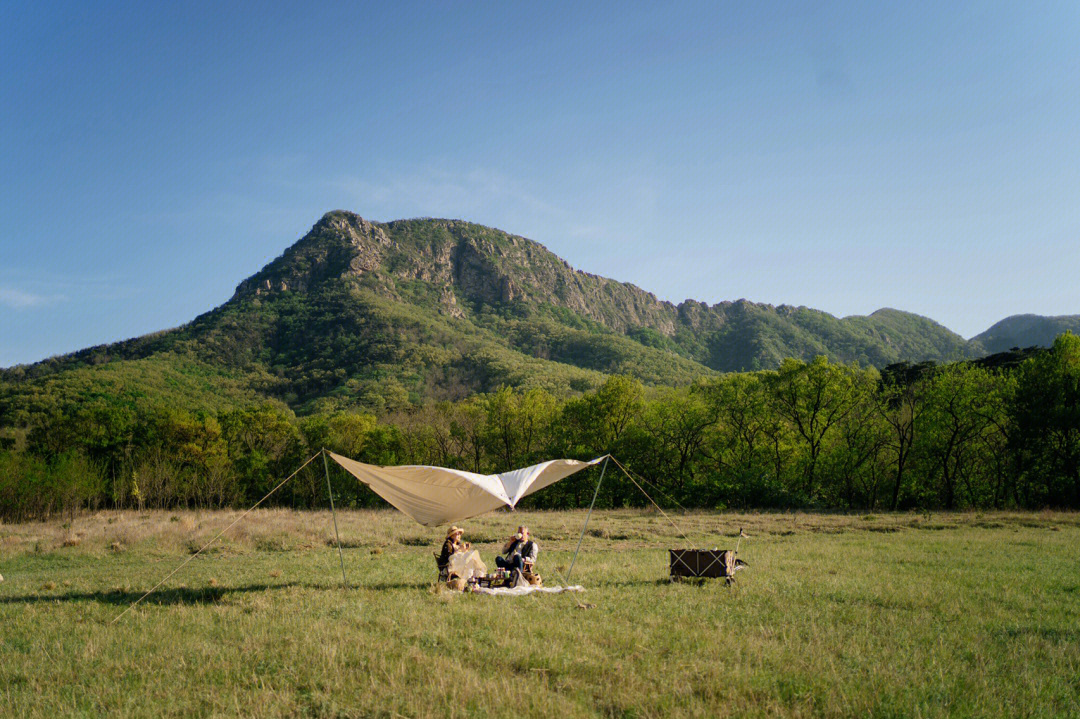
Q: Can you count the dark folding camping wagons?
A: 1